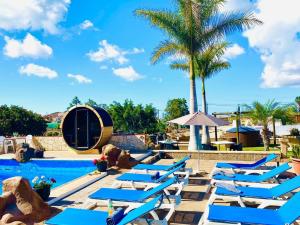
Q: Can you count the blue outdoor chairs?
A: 8